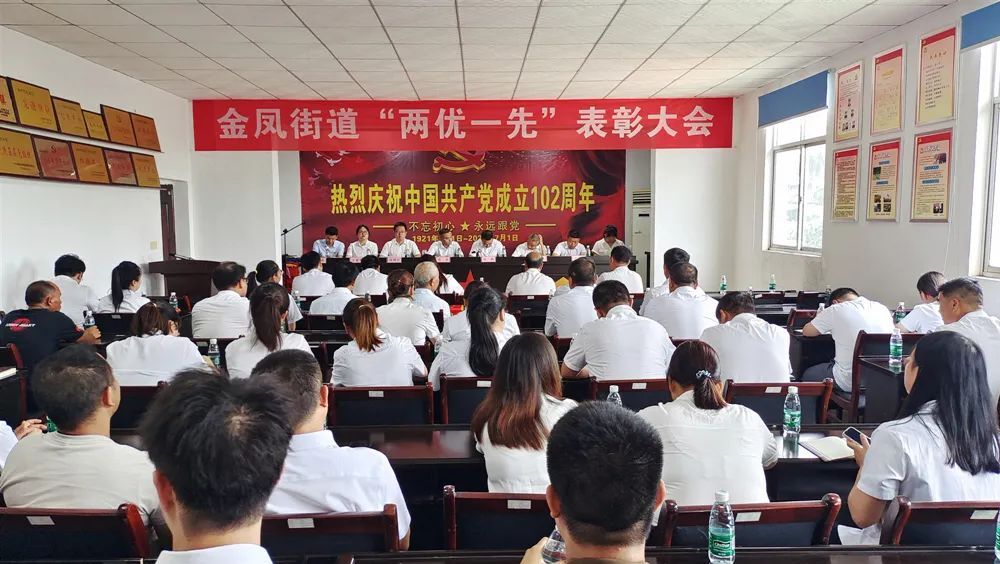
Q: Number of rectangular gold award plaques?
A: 11